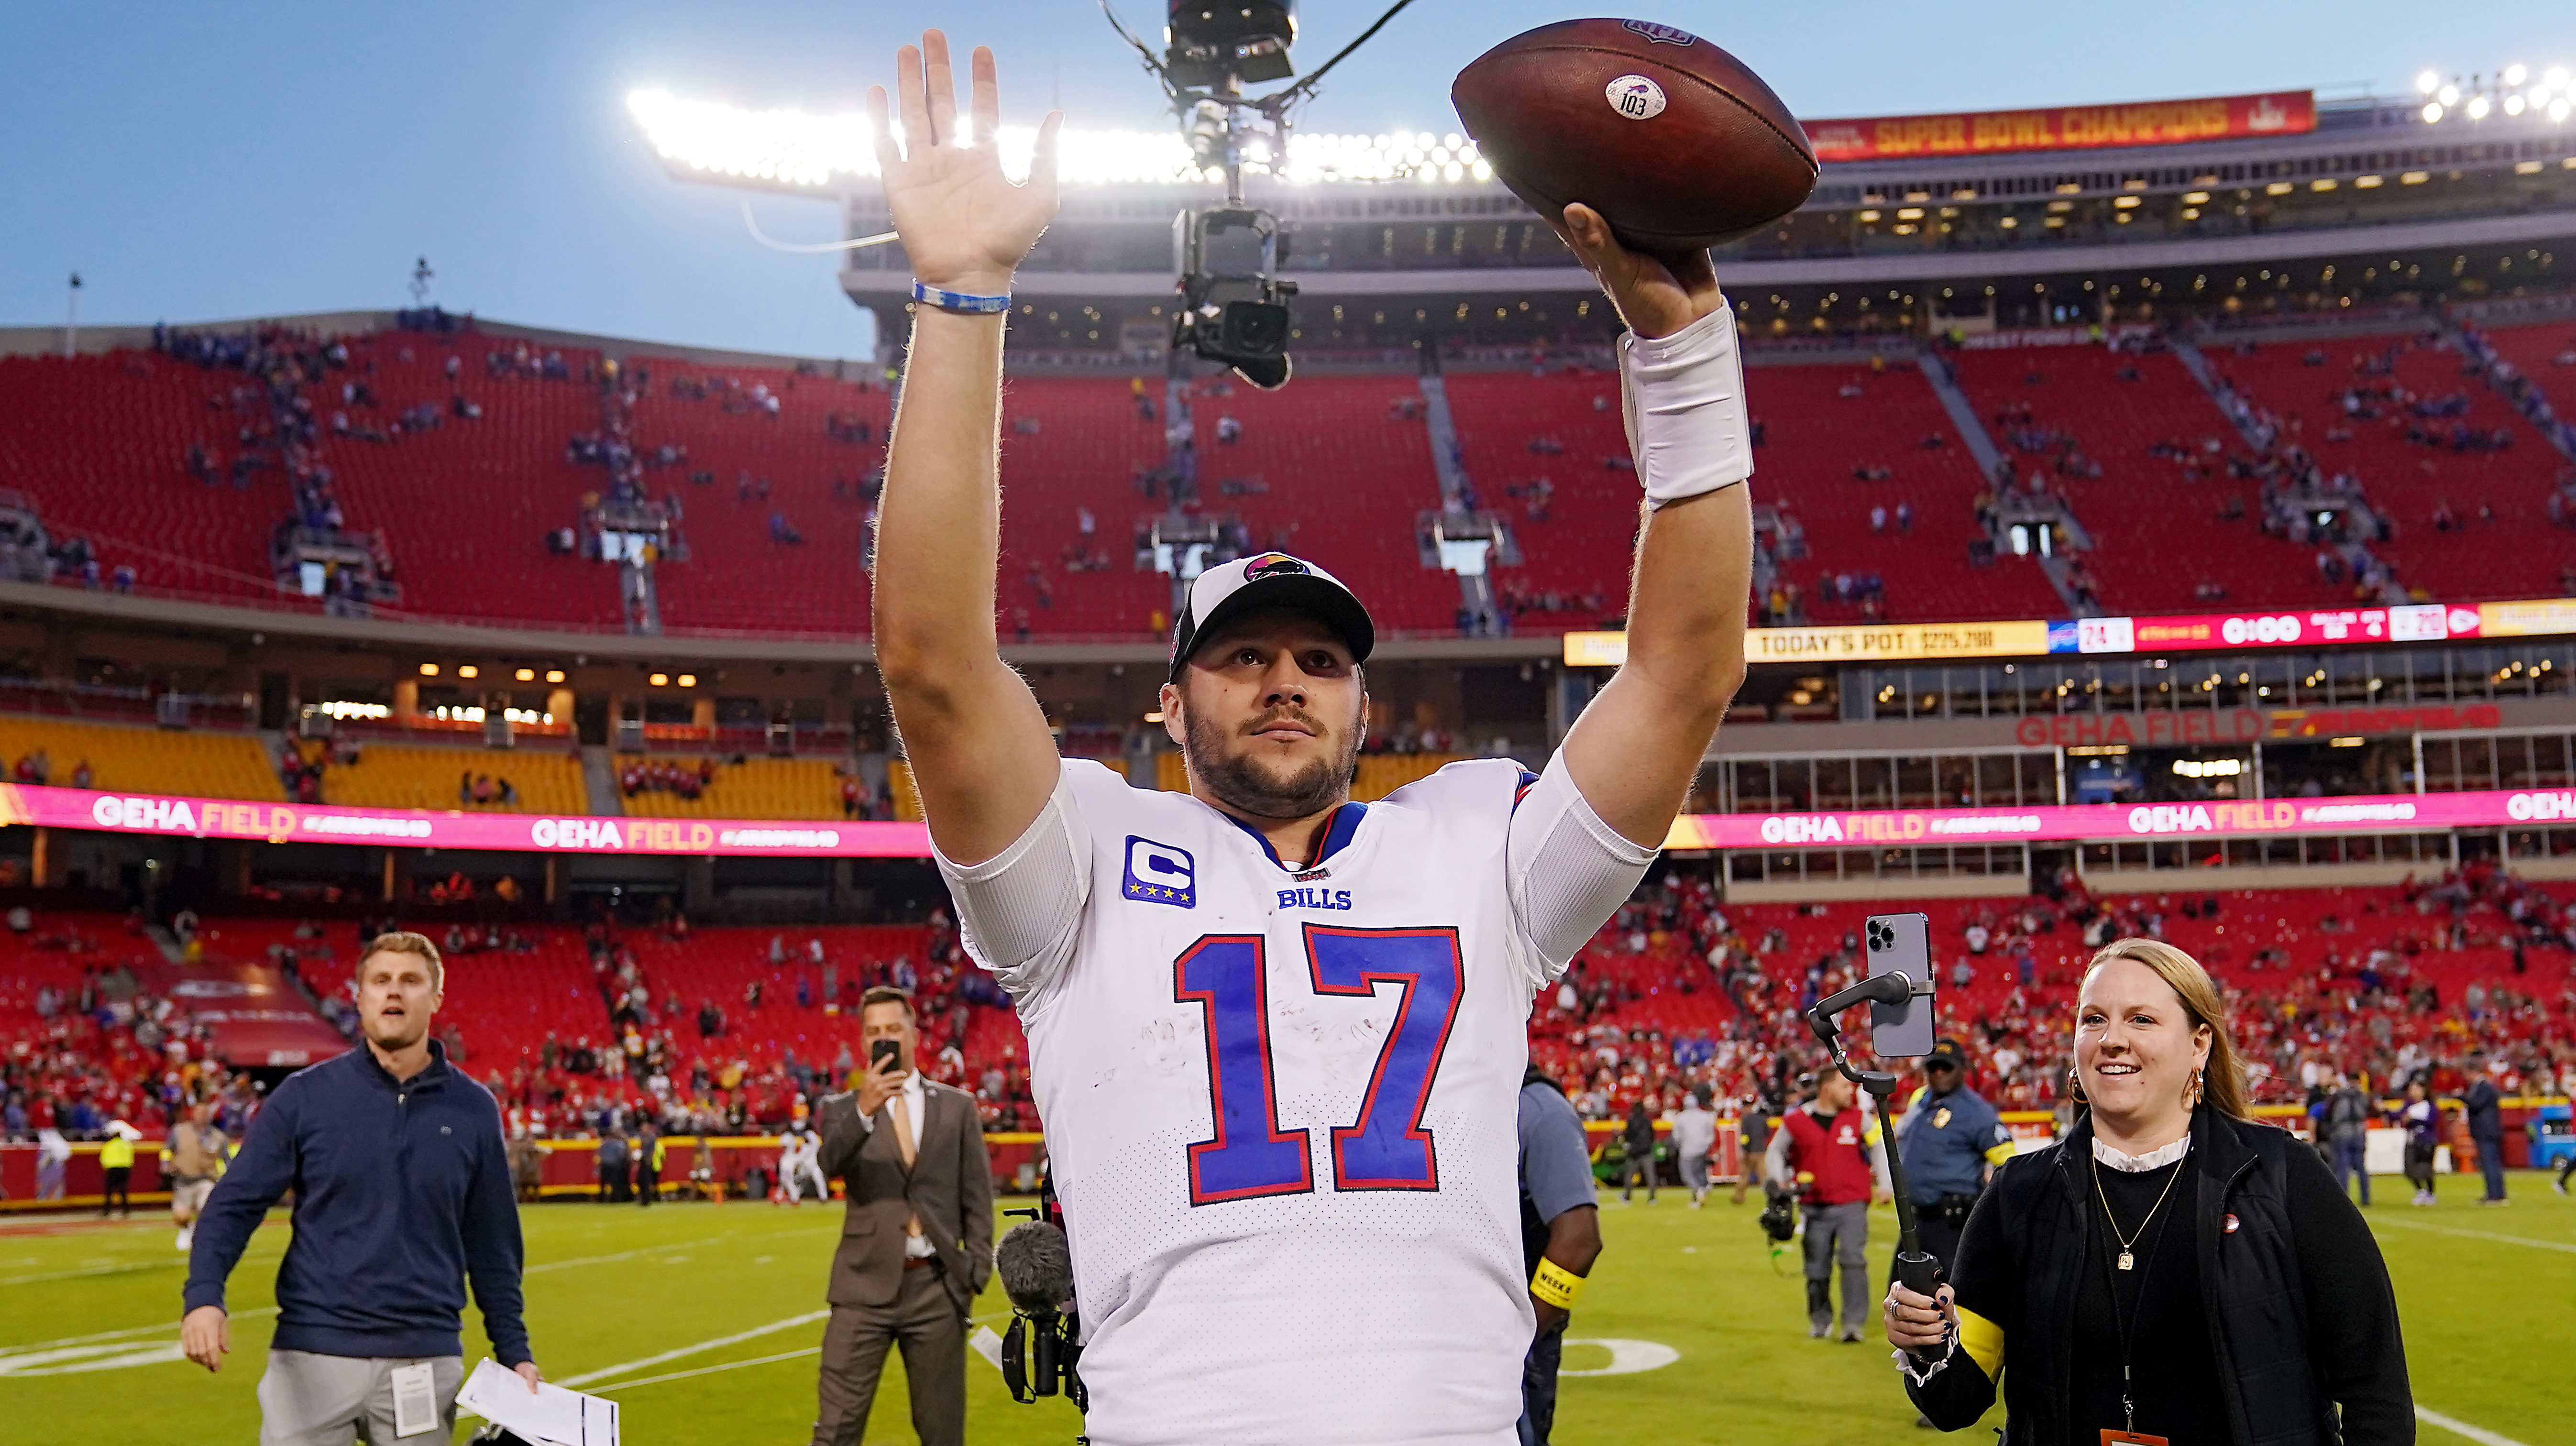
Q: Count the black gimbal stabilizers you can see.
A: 1